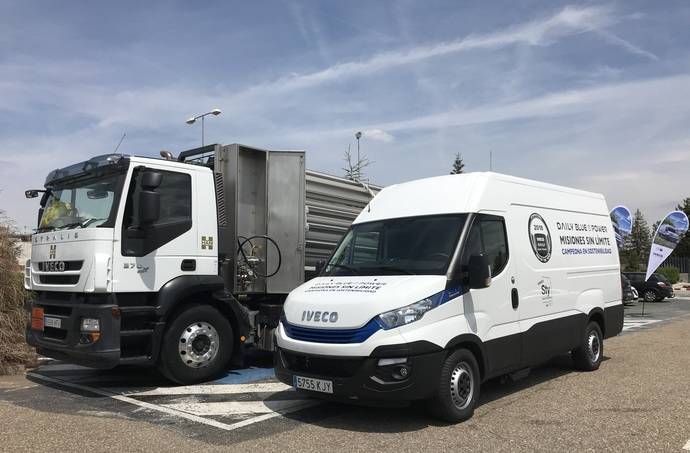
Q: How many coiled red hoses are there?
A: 0